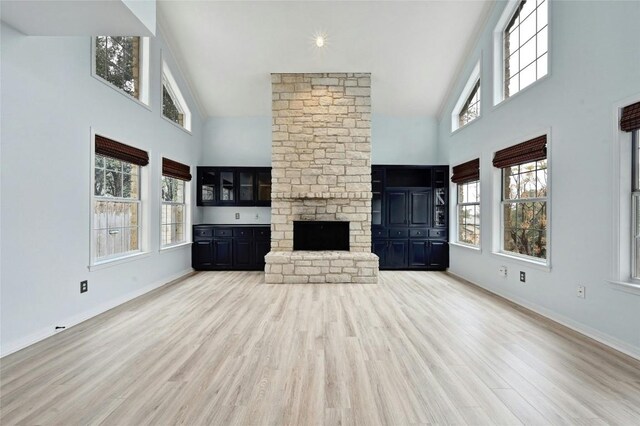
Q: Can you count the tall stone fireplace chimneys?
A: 1